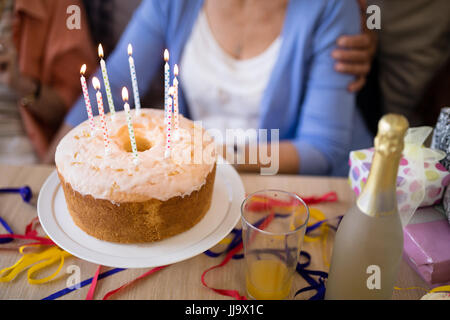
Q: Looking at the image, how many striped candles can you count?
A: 0